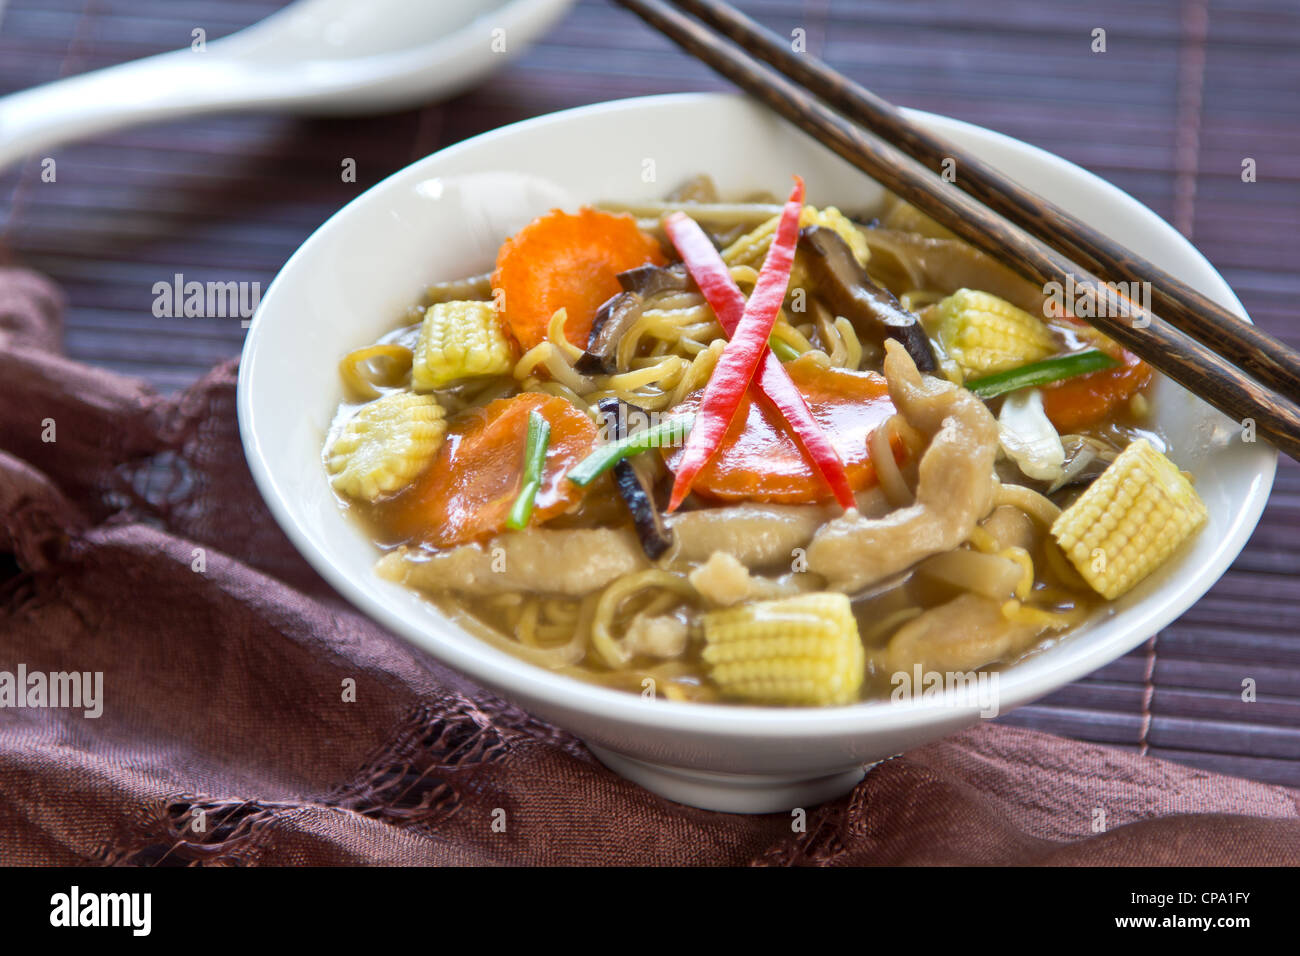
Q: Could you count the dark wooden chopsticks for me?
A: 2